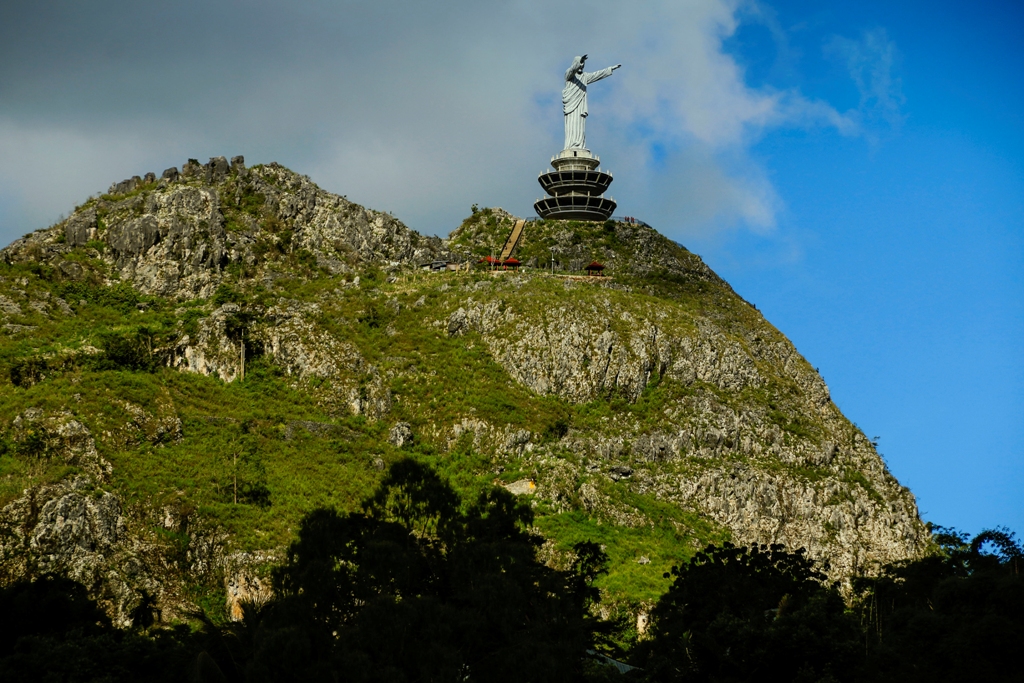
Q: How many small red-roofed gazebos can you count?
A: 3